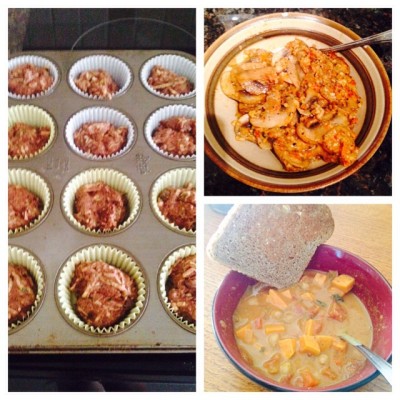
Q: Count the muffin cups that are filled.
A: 12